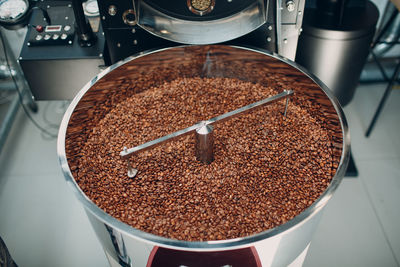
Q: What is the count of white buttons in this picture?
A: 5